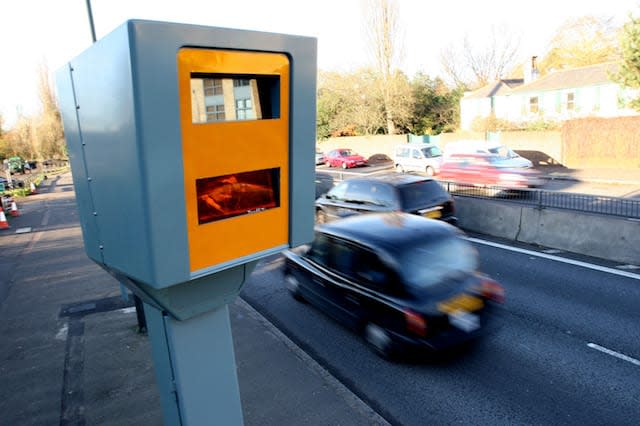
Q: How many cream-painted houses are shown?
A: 1